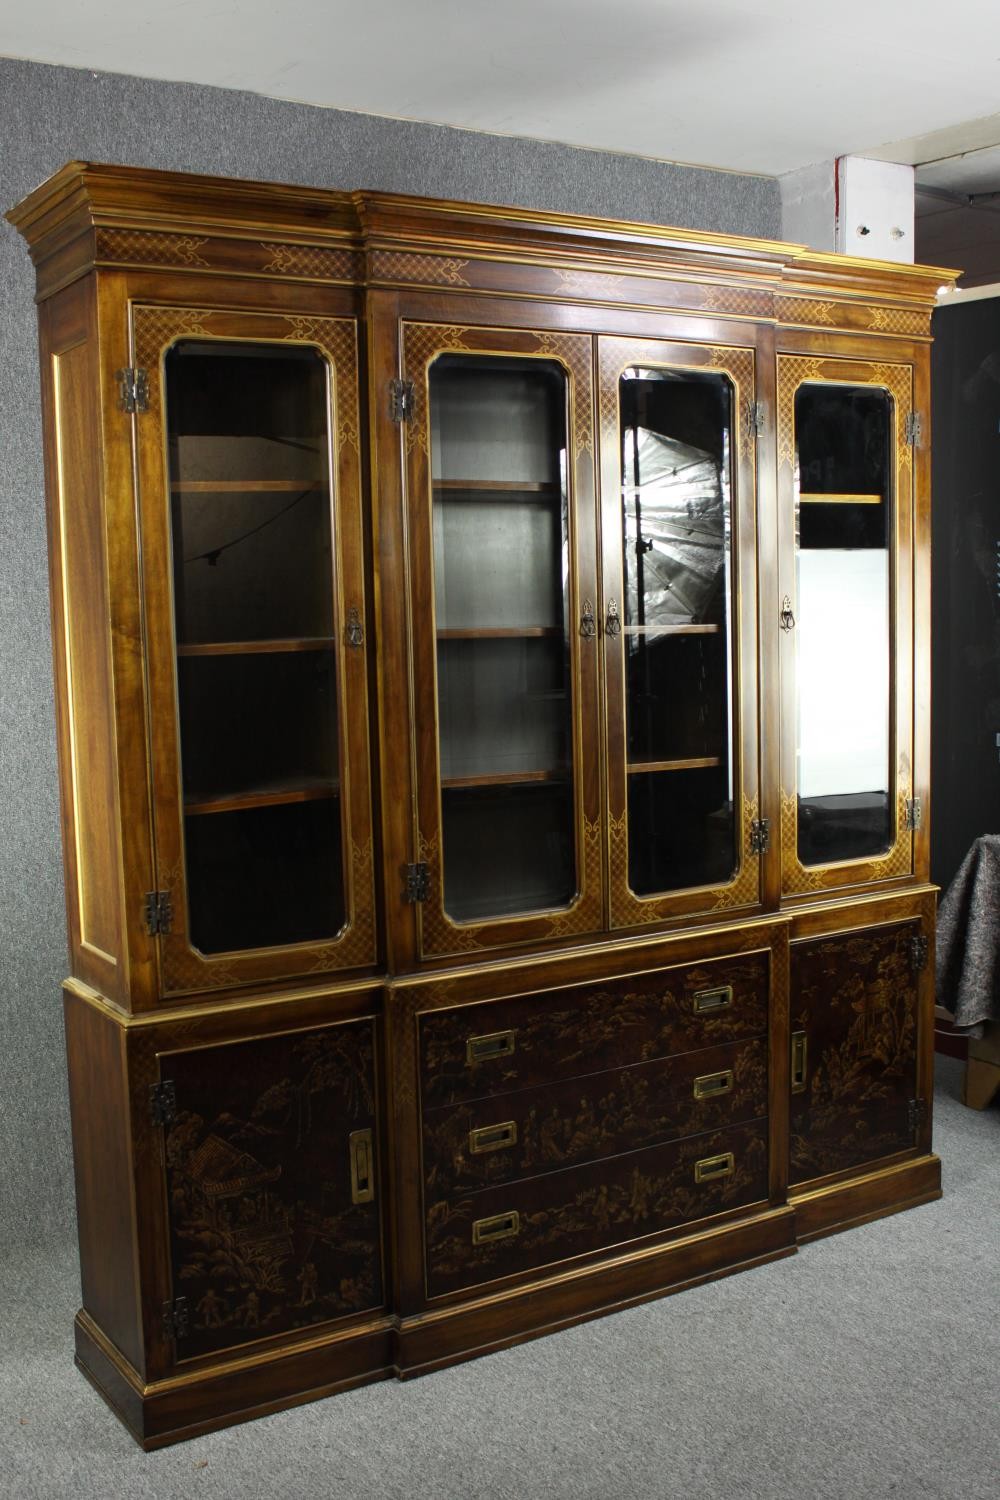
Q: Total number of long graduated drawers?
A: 3